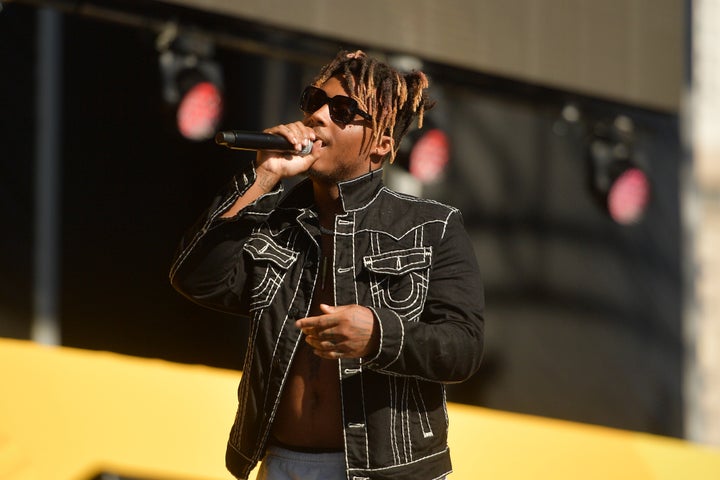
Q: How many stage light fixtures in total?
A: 3